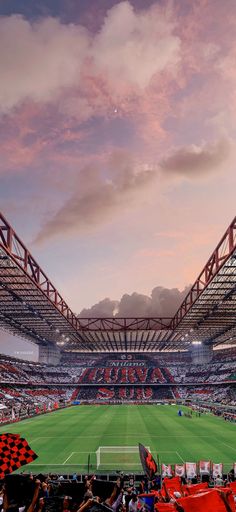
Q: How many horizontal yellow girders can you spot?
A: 0